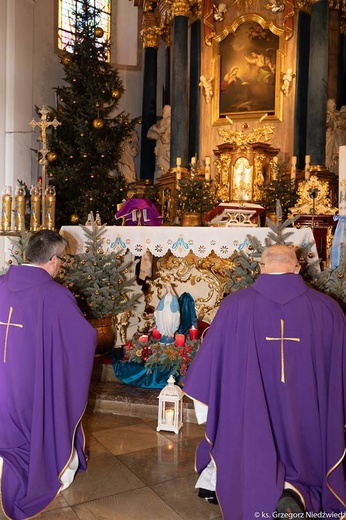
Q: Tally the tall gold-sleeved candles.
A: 4